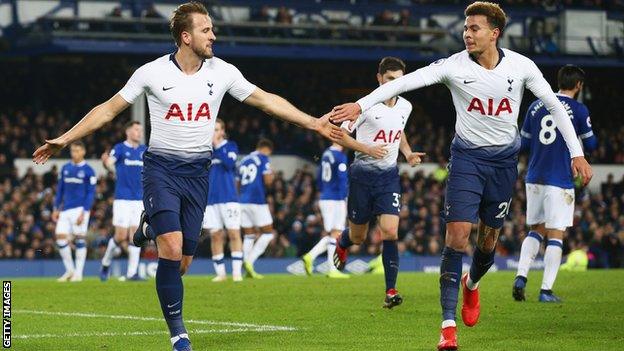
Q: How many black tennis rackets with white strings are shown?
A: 0